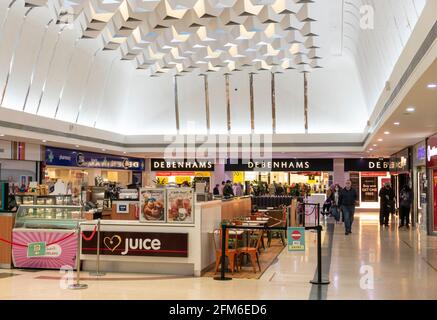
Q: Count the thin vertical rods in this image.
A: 6